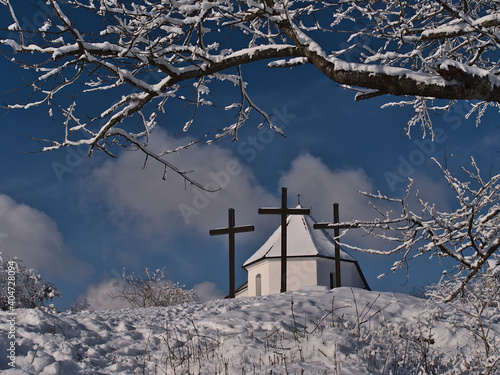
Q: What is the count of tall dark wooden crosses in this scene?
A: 3